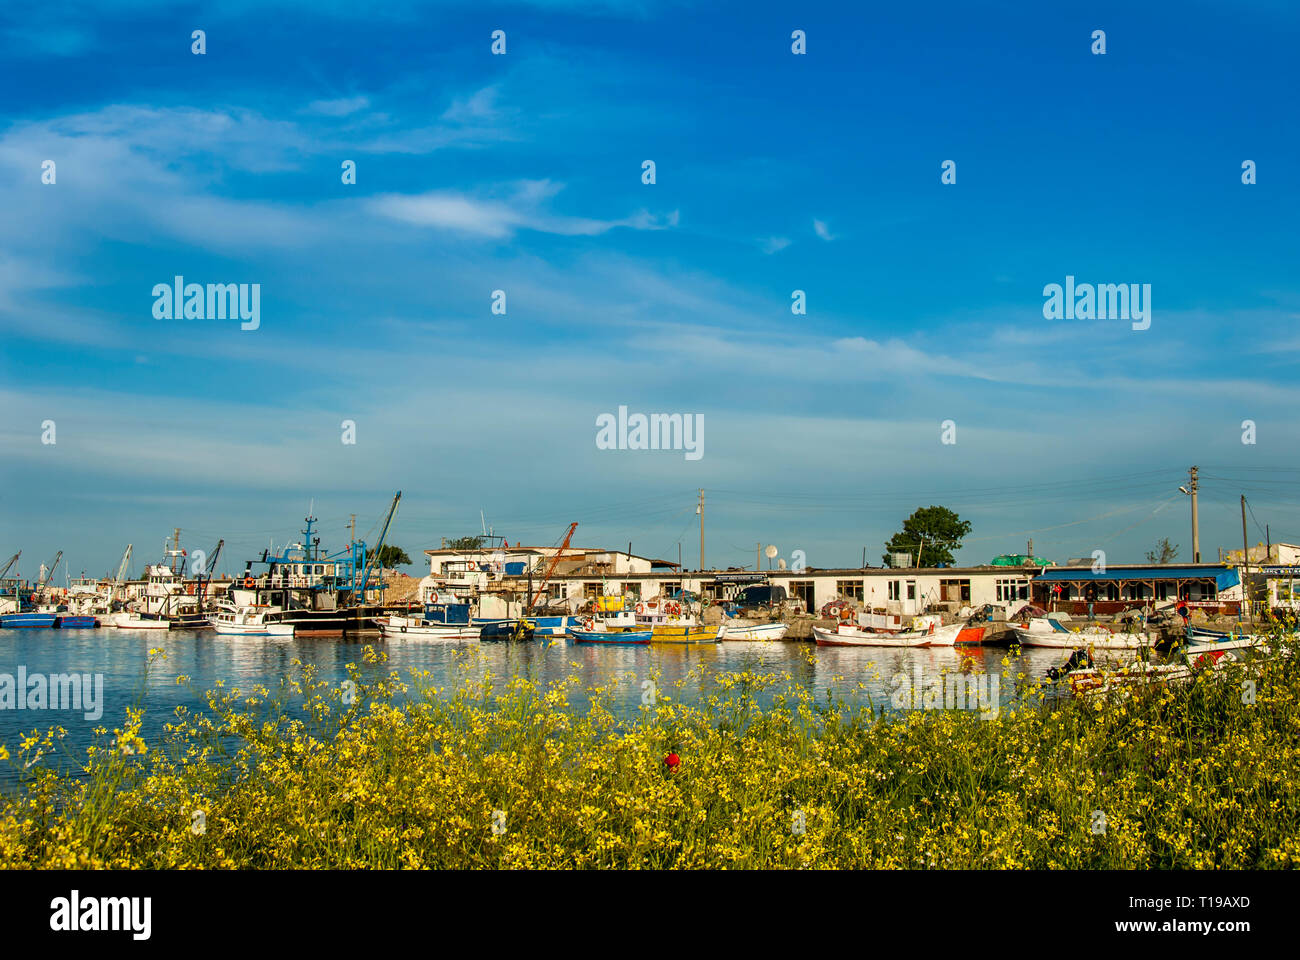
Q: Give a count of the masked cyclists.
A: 0